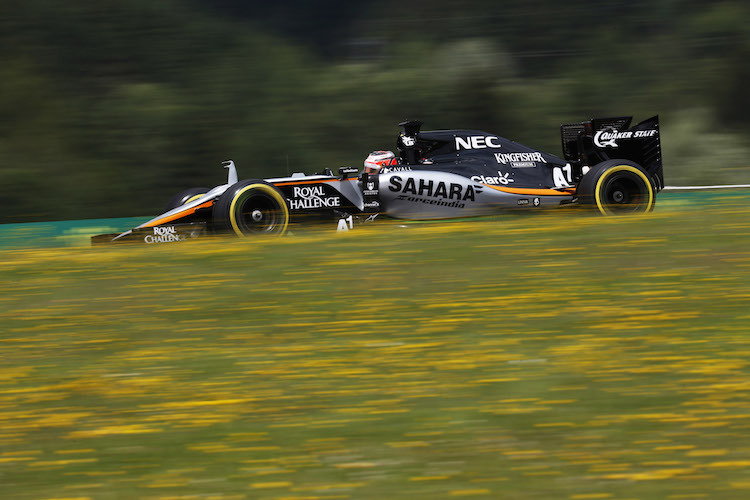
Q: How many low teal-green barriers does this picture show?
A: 1